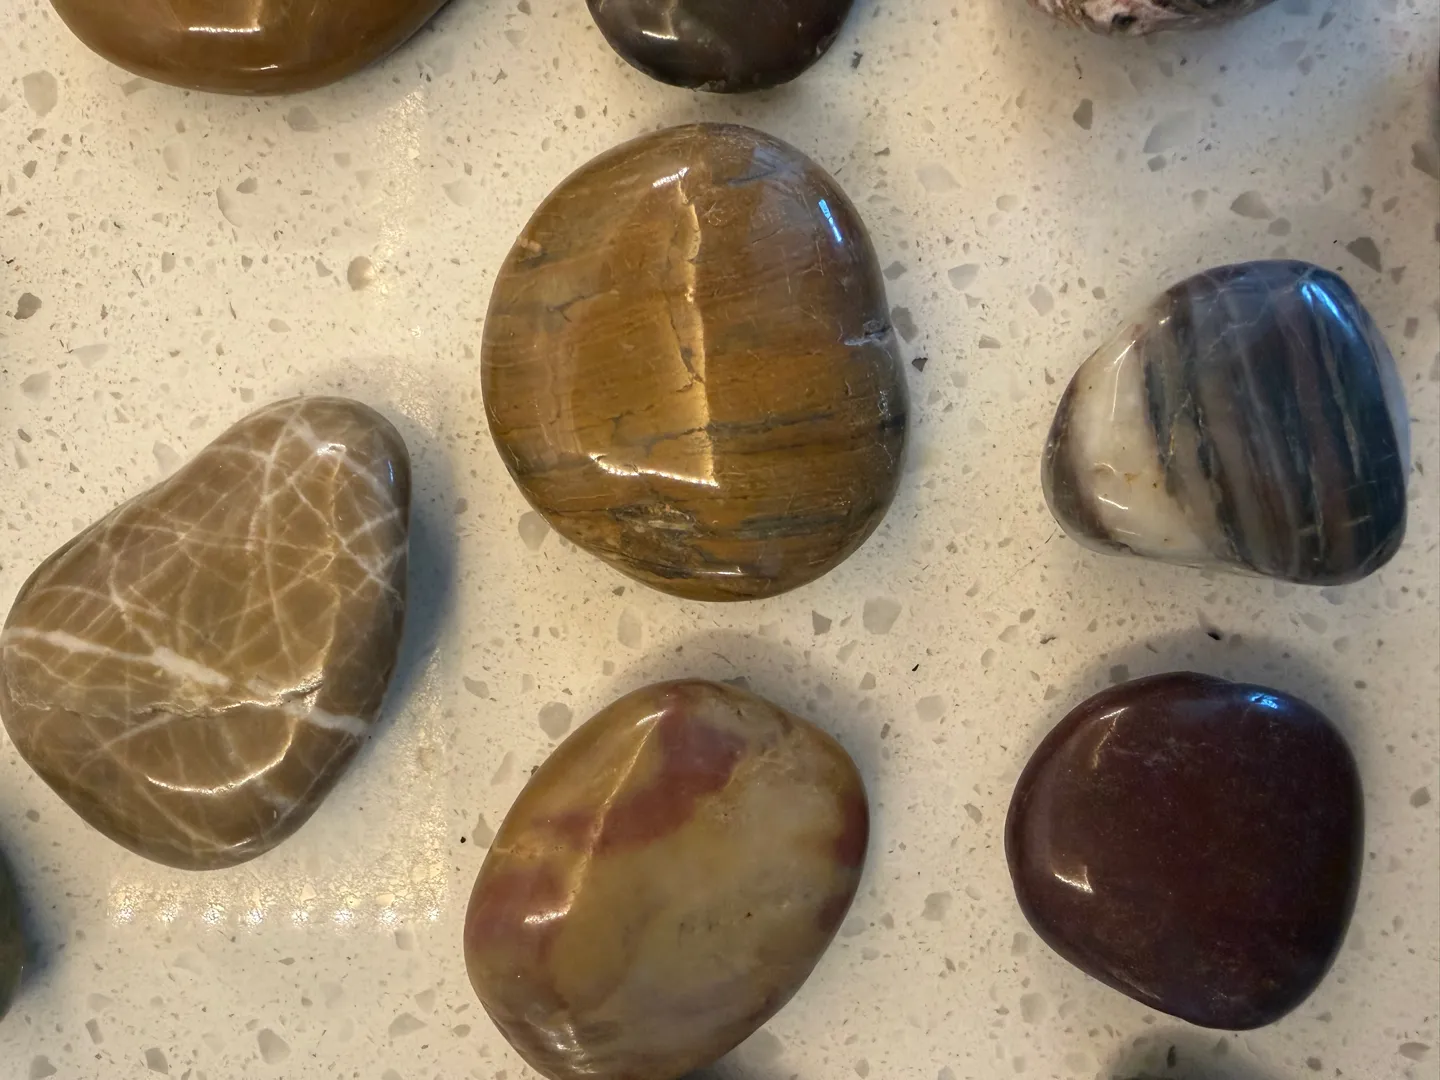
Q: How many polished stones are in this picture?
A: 9